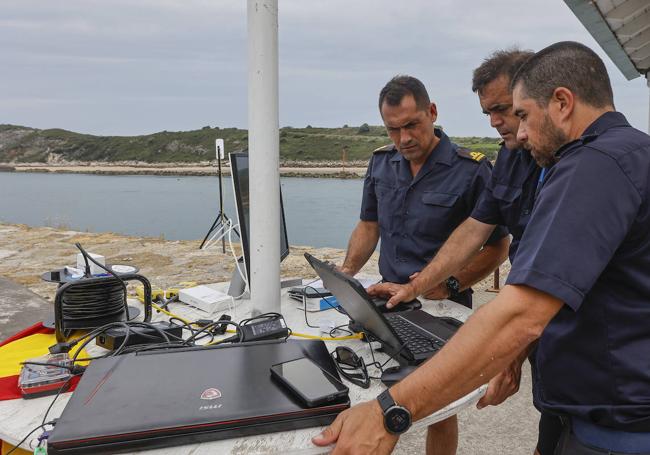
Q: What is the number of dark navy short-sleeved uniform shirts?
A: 3